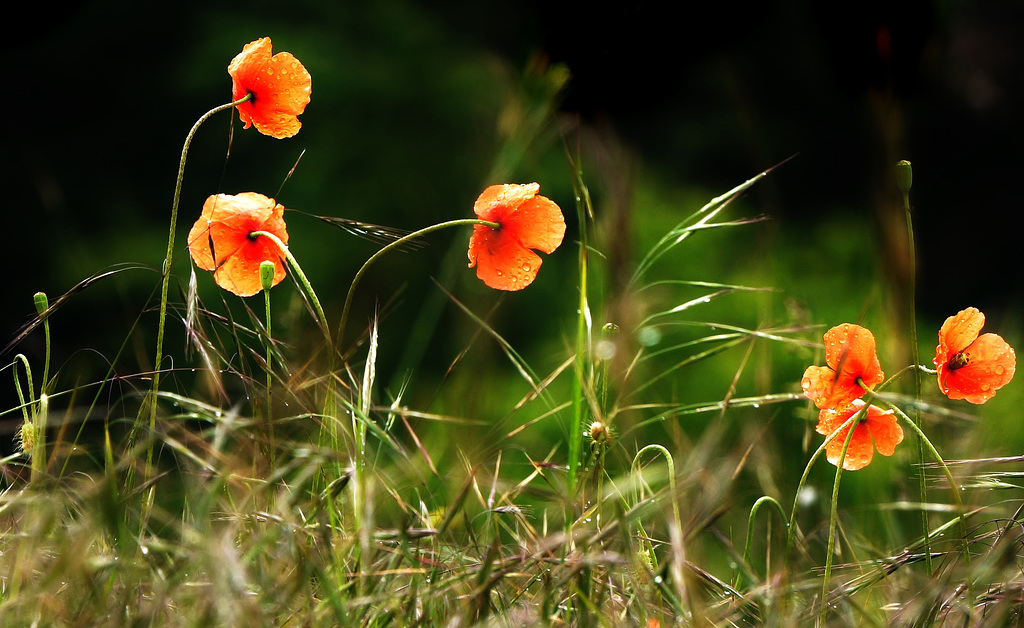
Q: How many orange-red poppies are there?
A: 6